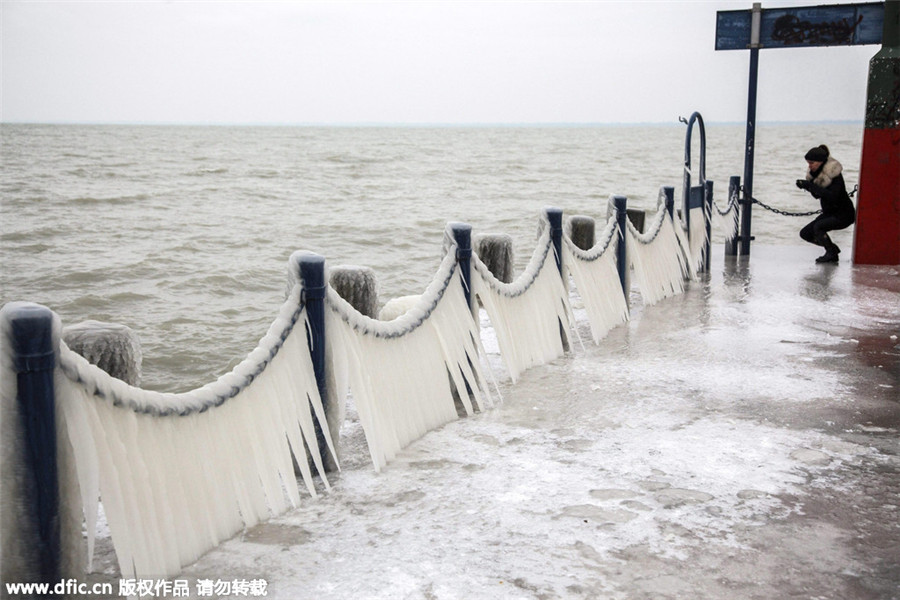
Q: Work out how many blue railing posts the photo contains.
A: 8